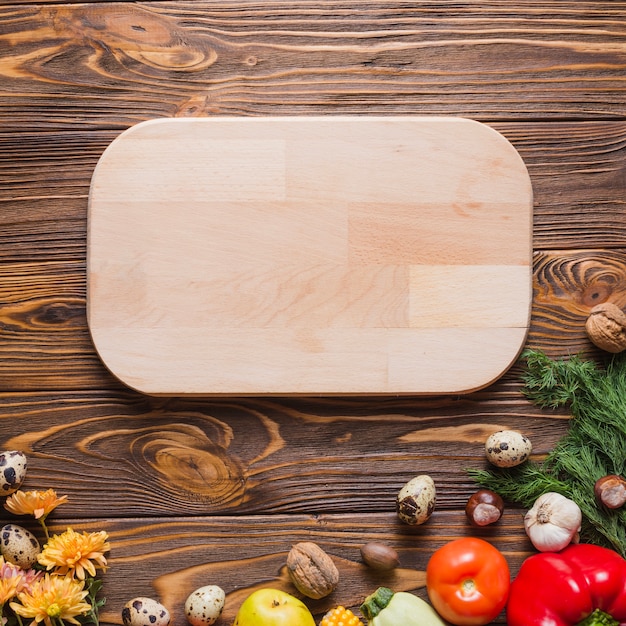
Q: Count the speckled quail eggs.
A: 6